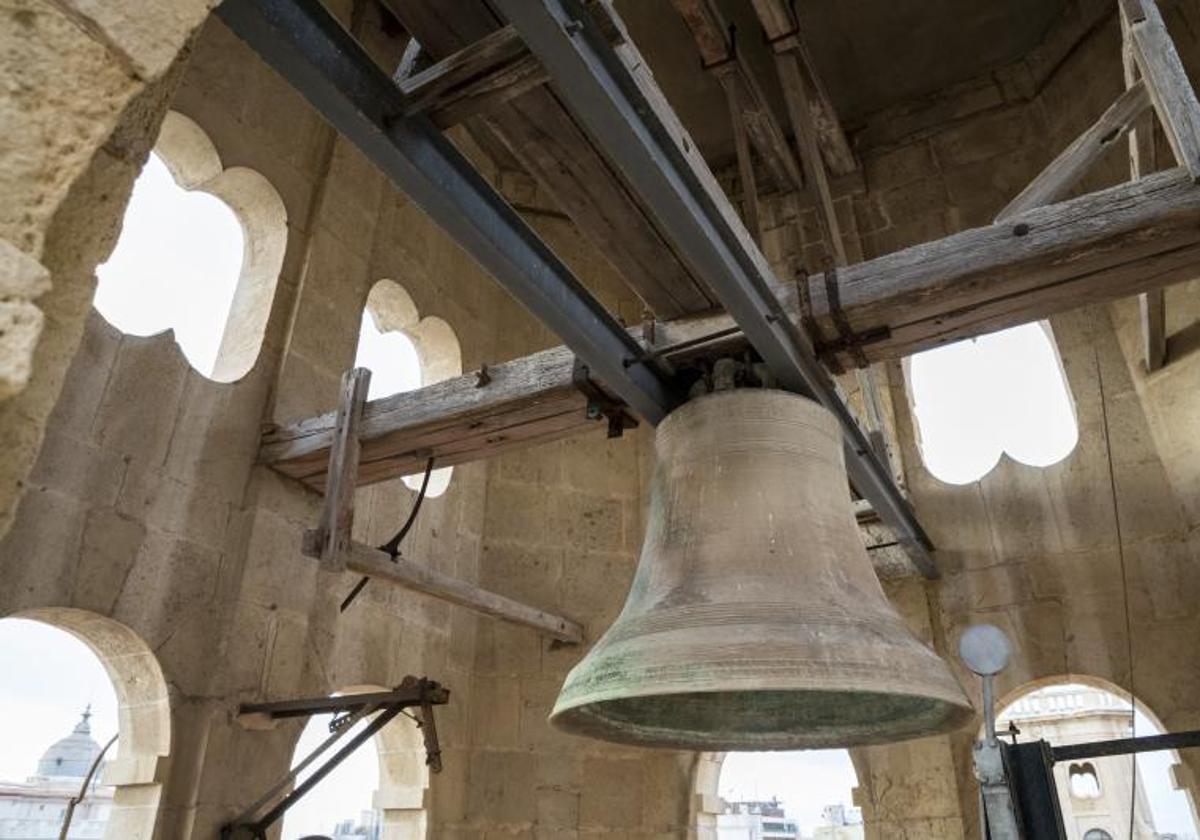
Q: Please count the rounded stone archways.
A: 4